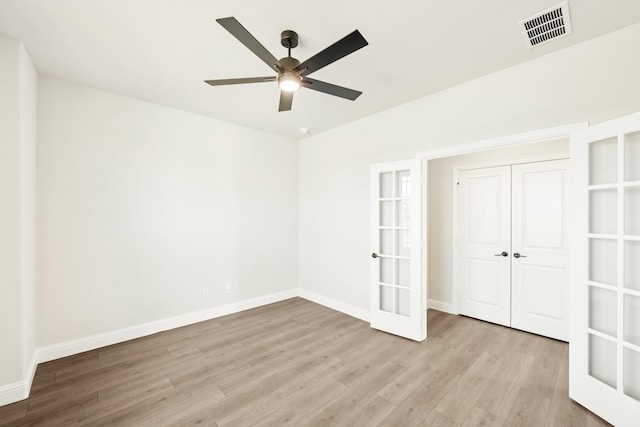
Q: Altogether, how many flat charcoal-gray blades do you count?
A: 5